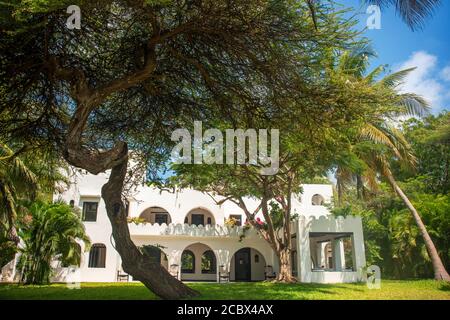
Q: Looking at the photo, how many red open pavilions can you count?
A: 0